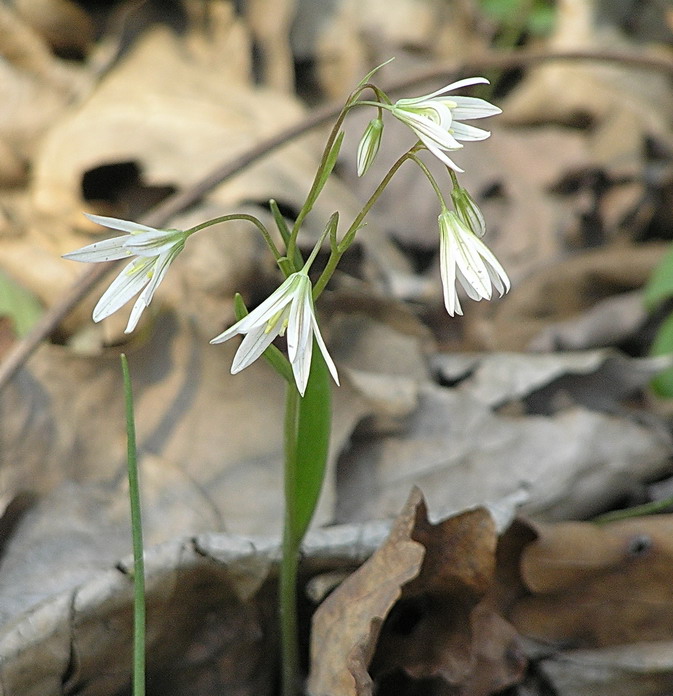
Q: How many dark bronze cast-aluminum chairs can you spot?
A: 0